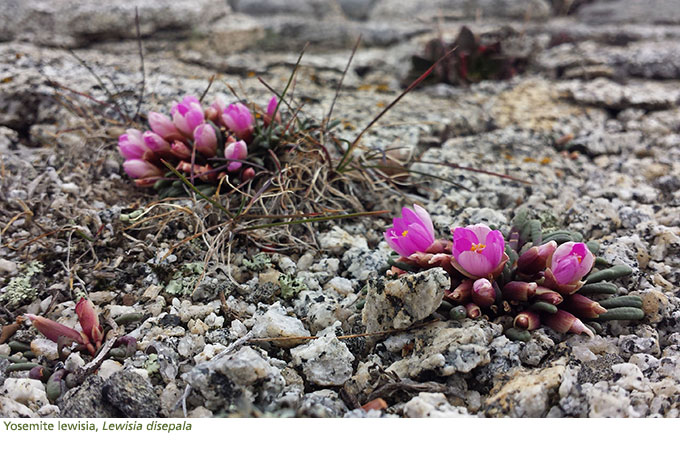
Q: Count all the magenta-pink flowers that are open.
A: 3